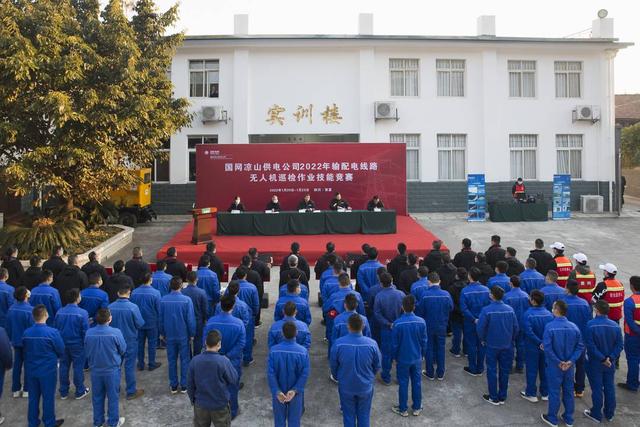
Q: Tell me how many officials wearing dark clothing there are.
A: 5